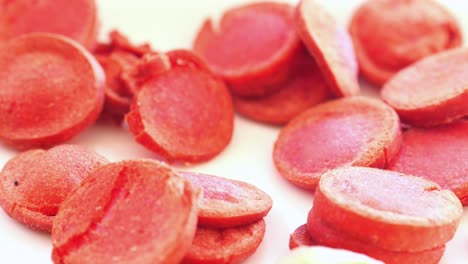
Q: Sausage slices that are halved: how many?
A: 0